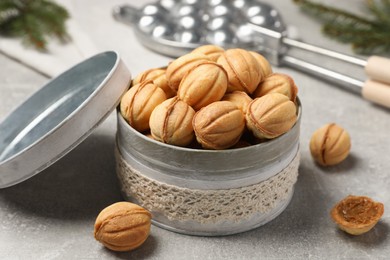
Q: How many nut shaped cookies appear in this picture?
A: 15